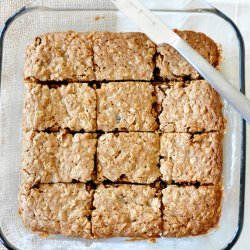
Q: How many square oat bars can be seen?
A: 12